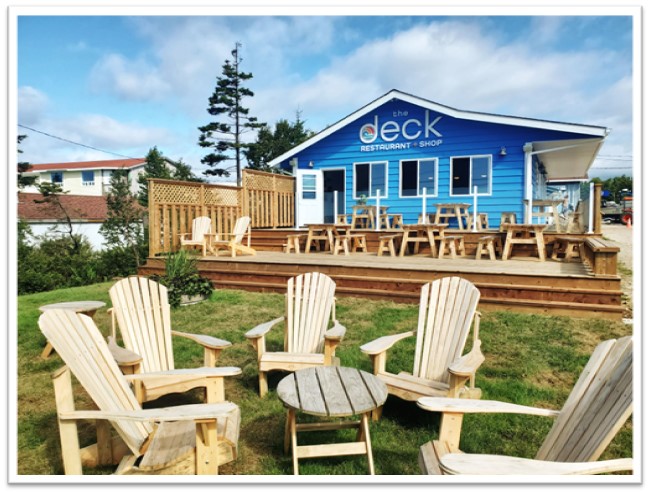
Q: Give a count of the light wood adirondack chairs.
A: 7